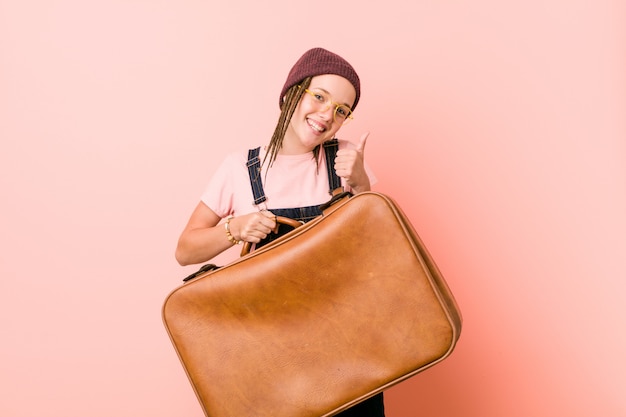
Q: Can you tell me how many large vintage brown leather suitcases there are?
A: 1